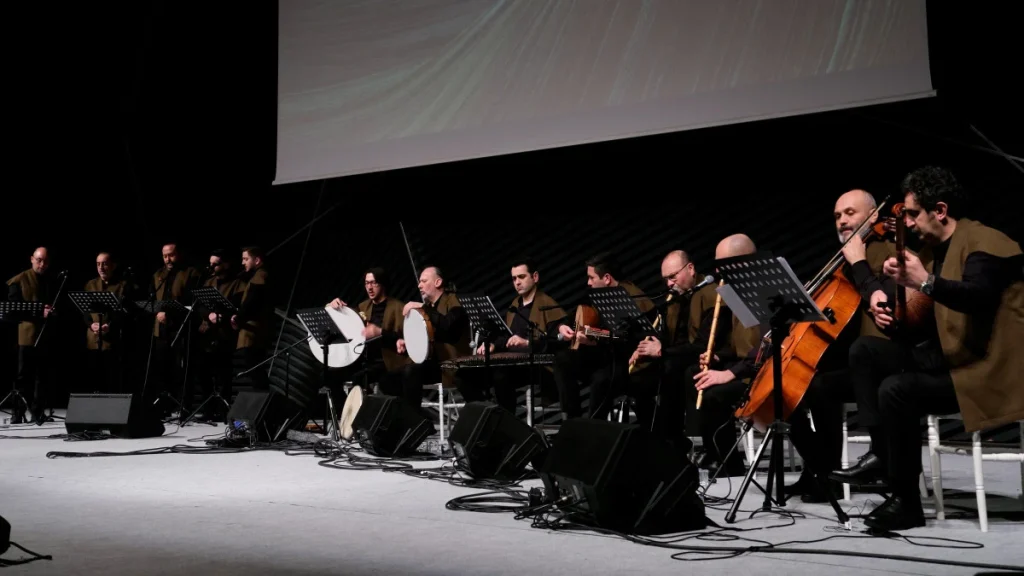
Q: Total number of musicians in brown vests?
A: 13